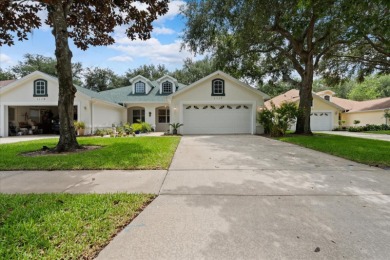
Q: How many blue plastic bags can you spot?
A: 0